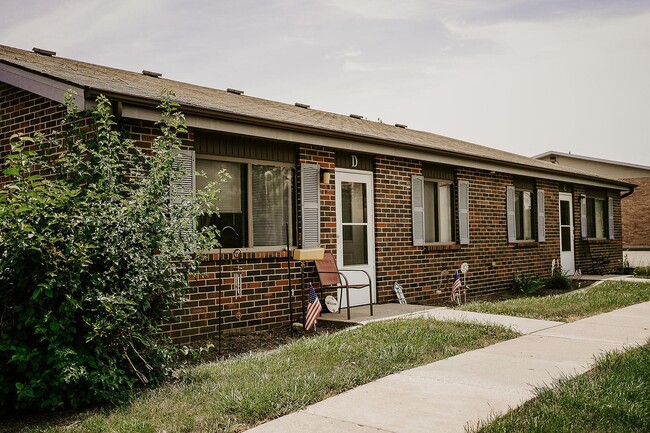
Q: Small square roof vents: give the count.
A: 6